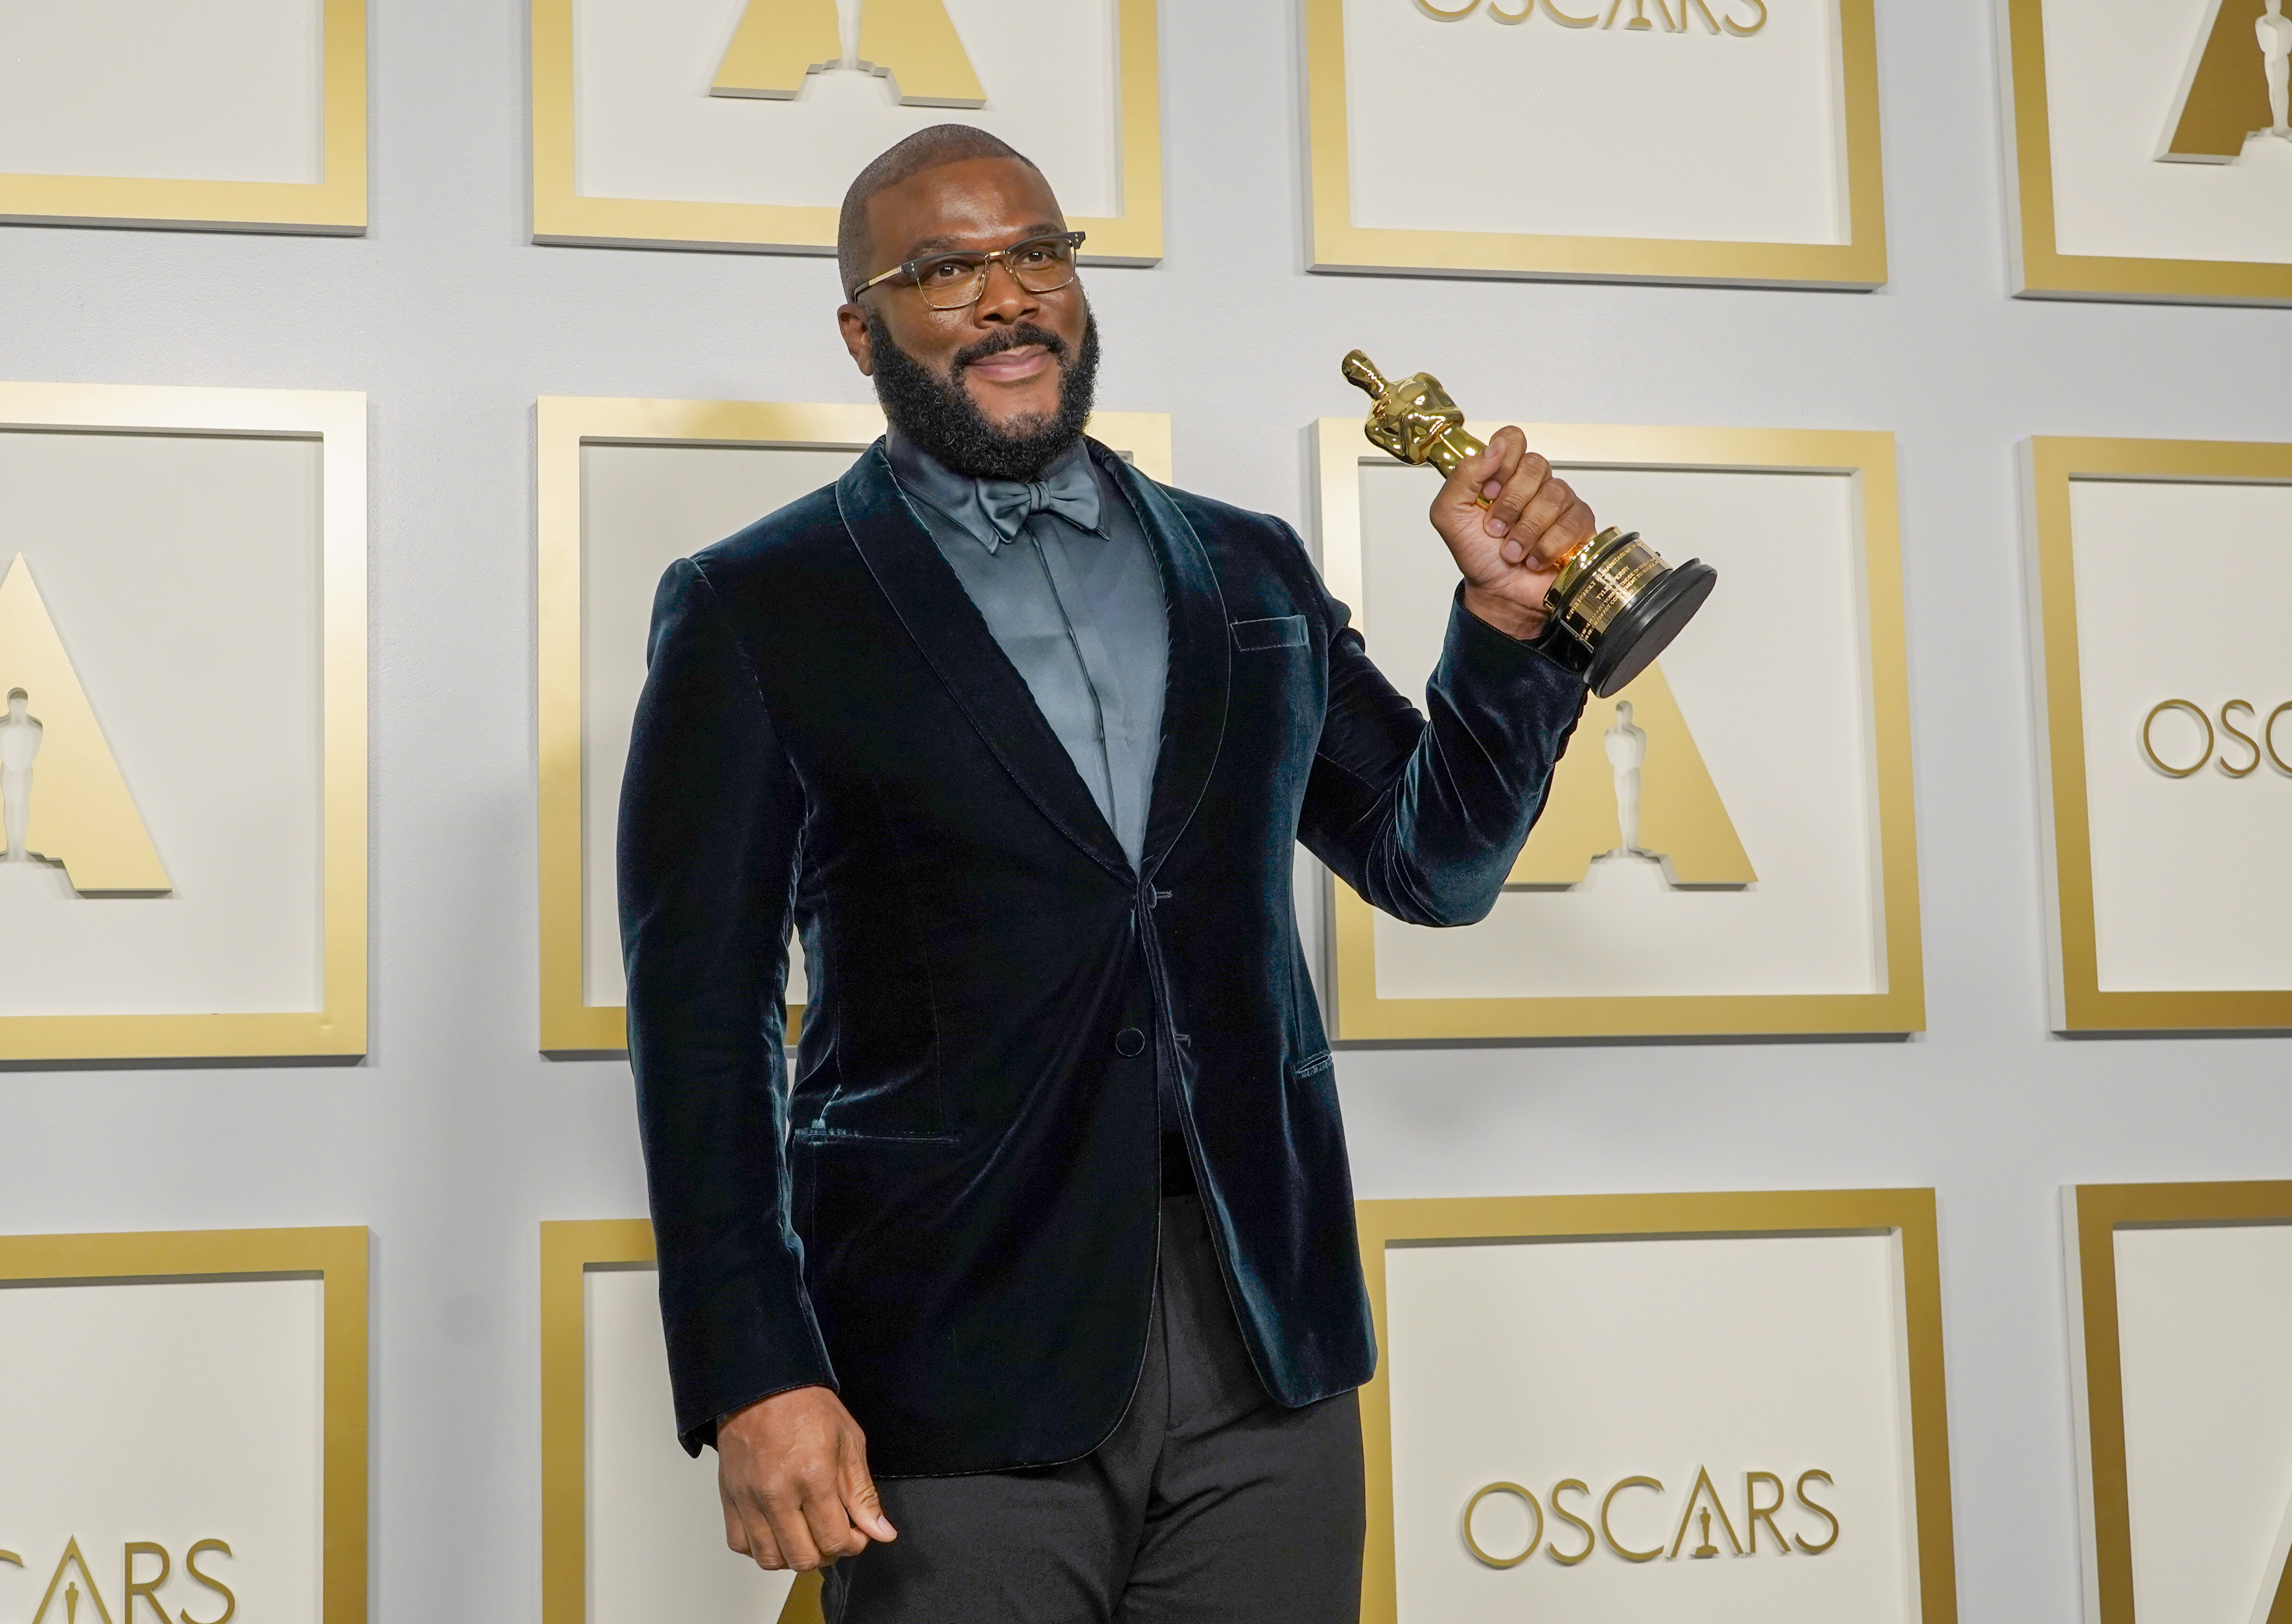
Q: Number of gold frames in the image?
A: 12